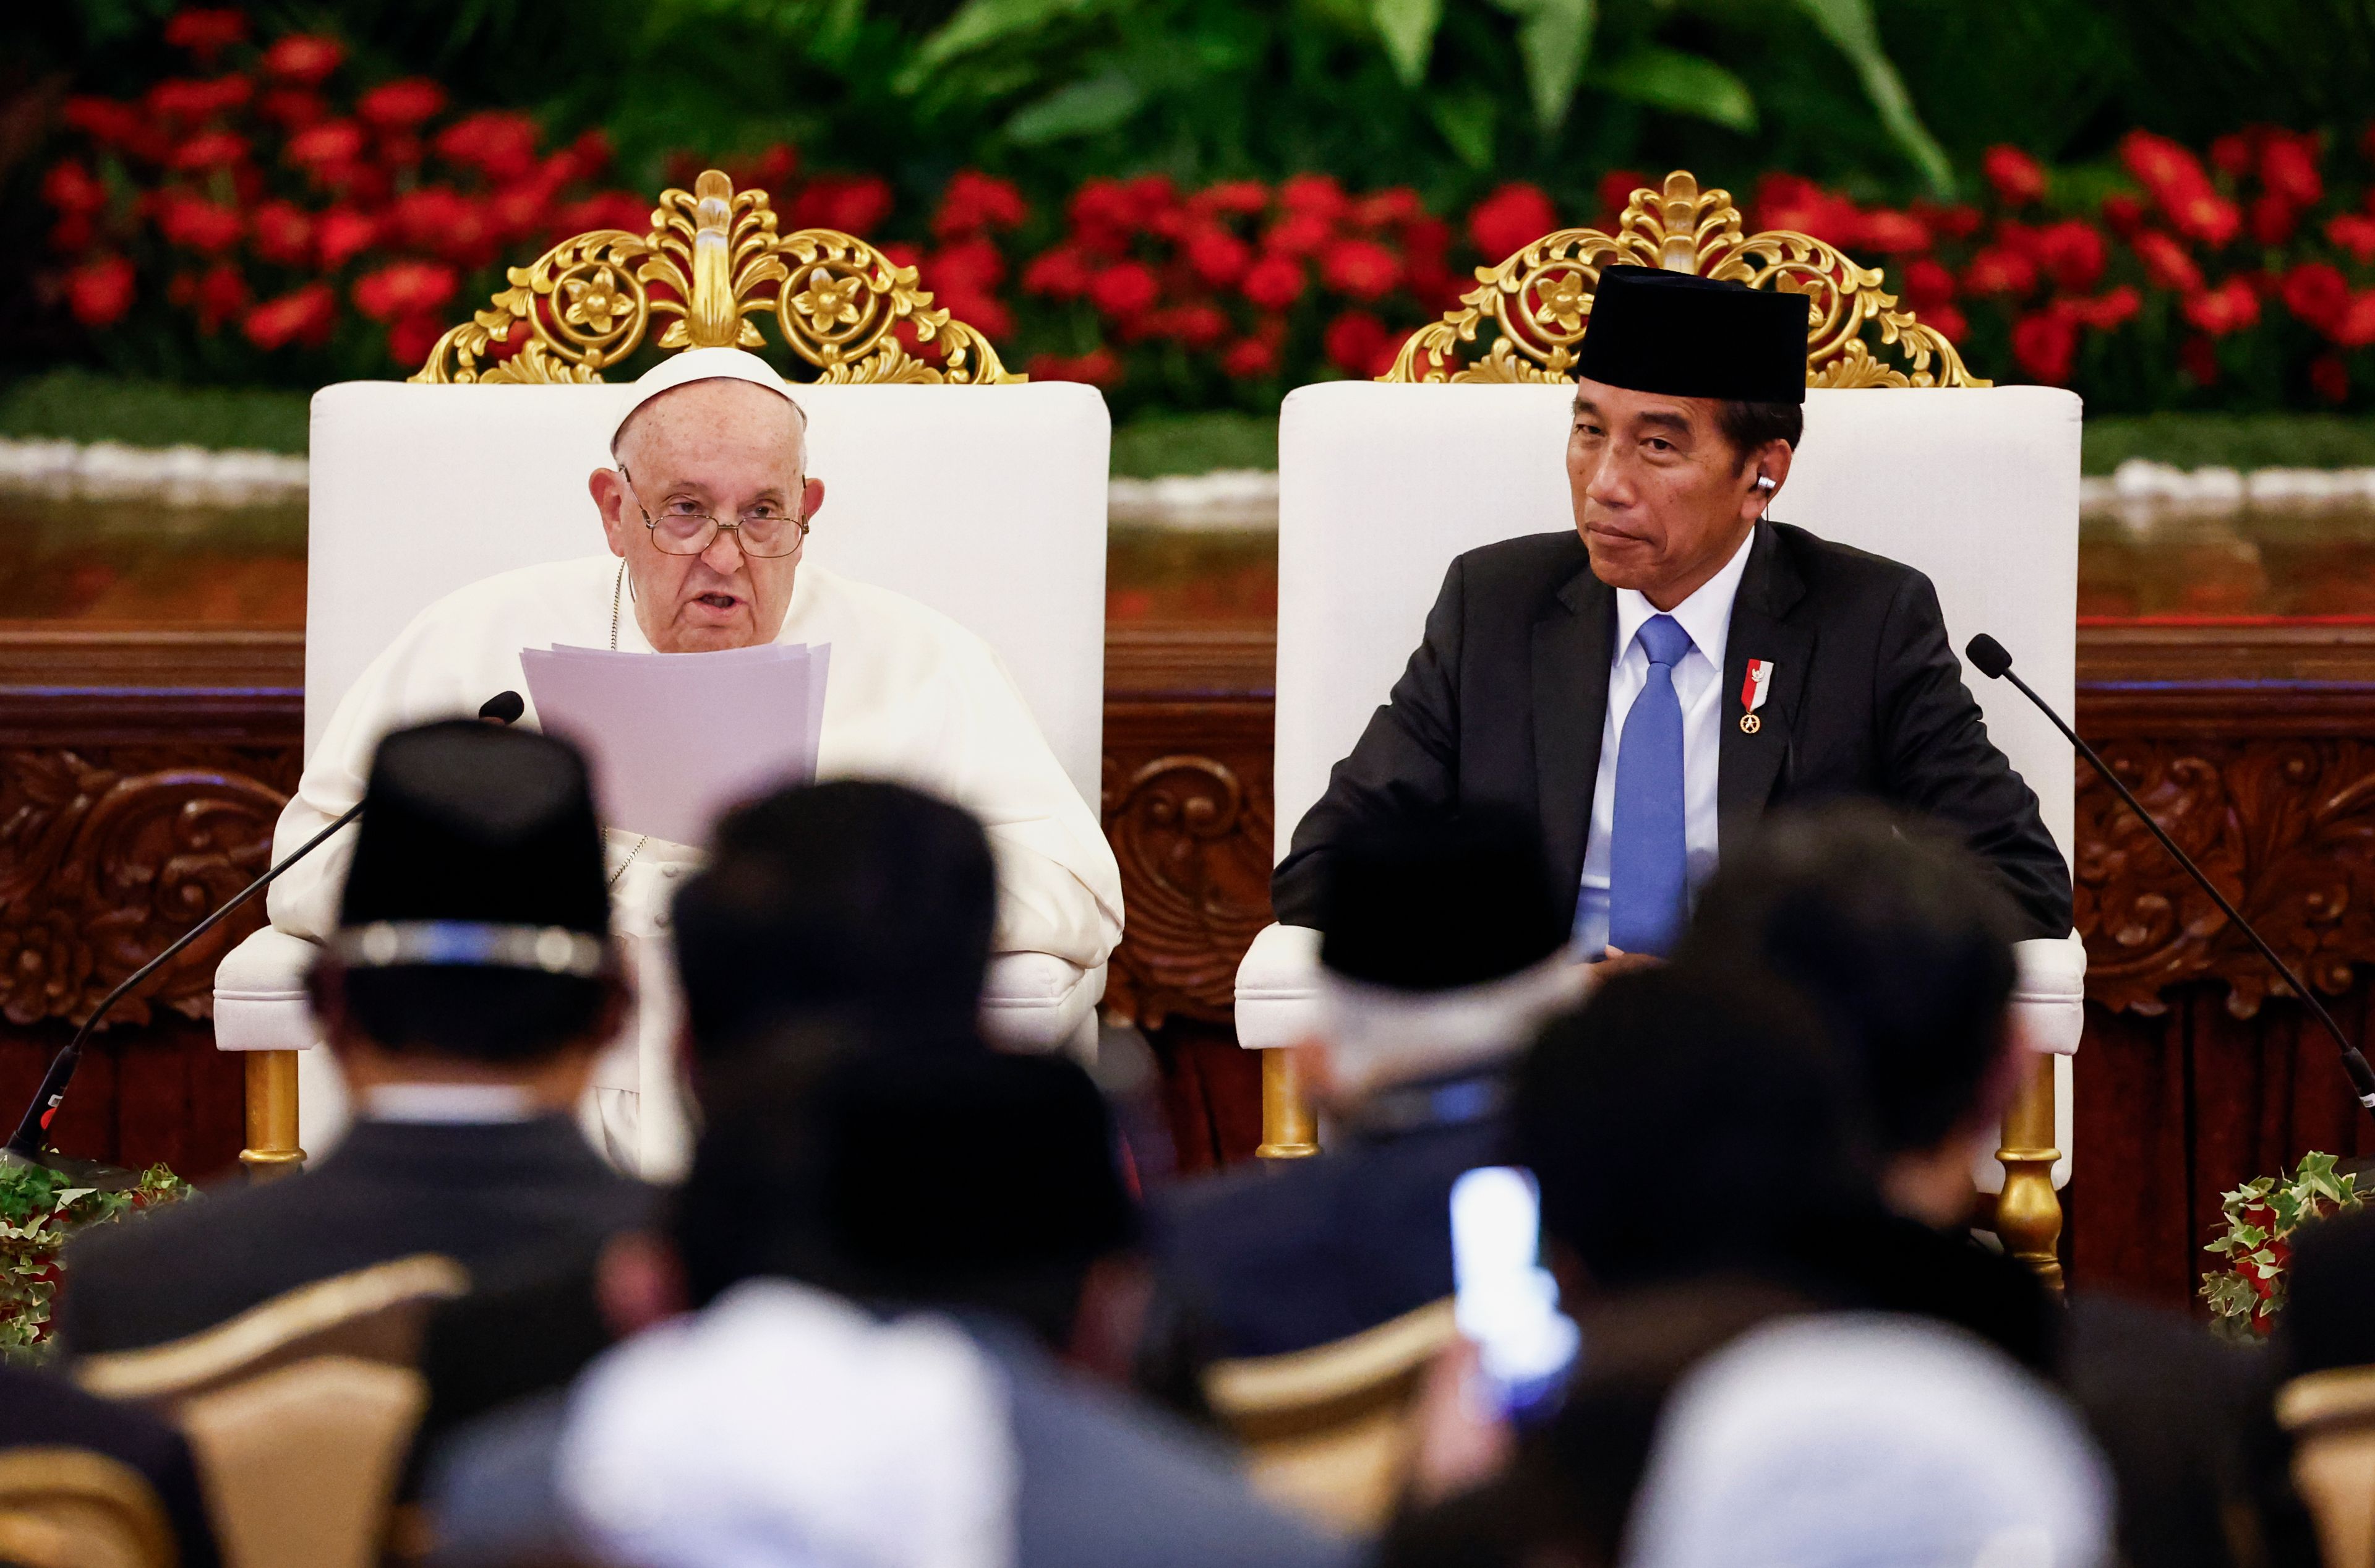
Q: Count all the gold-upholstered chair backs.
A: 4